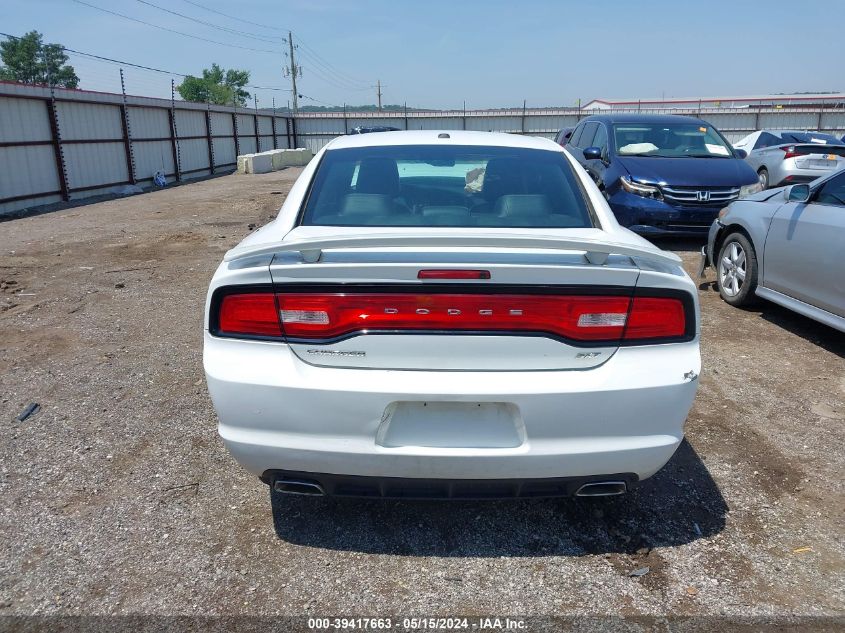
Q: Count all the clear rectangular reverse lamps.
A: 2